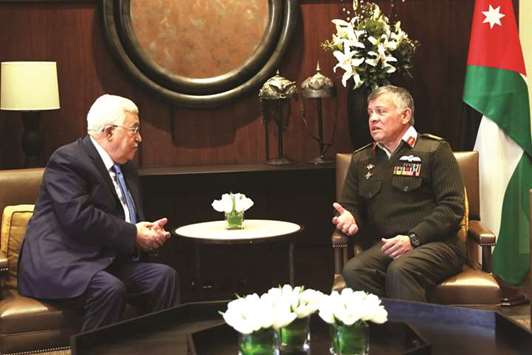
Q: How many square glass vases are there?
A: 4